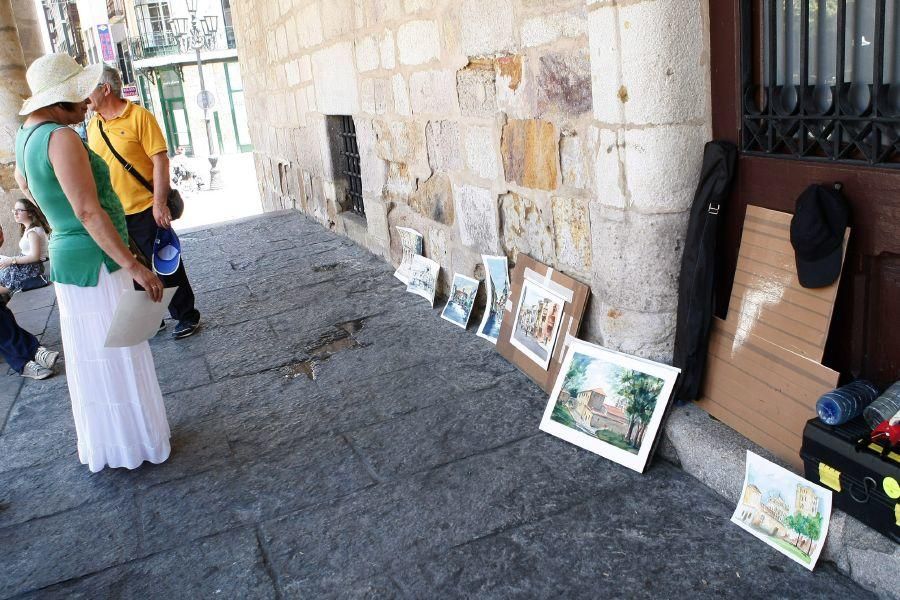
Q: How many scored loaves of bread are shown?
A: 0